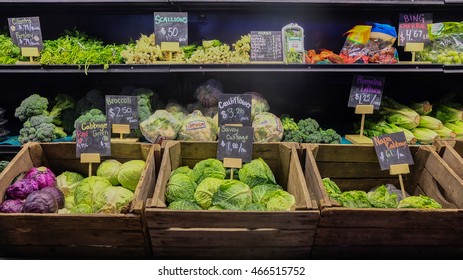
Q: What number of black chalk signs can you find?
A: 10